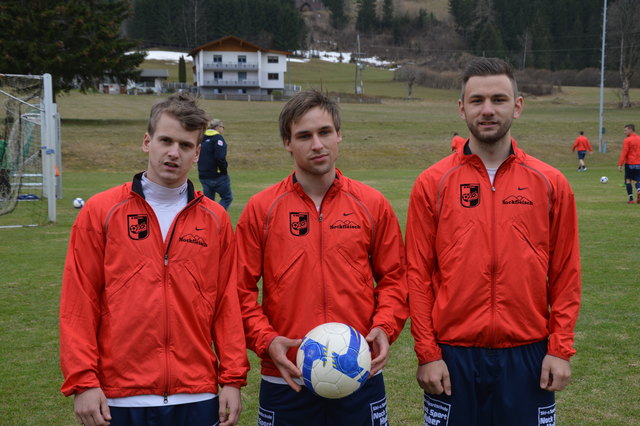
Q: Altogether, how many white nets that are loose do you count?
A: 1